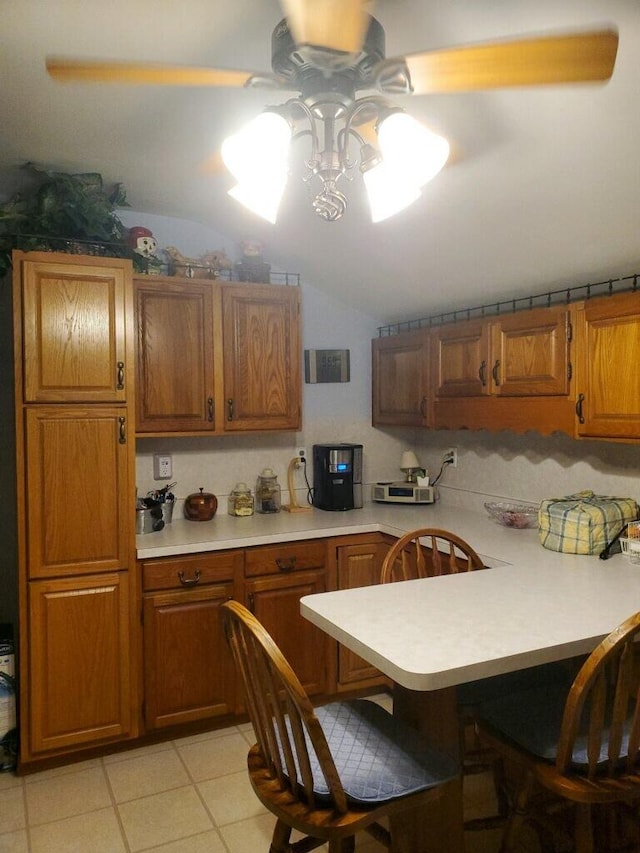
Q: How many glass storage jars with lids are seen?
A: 2